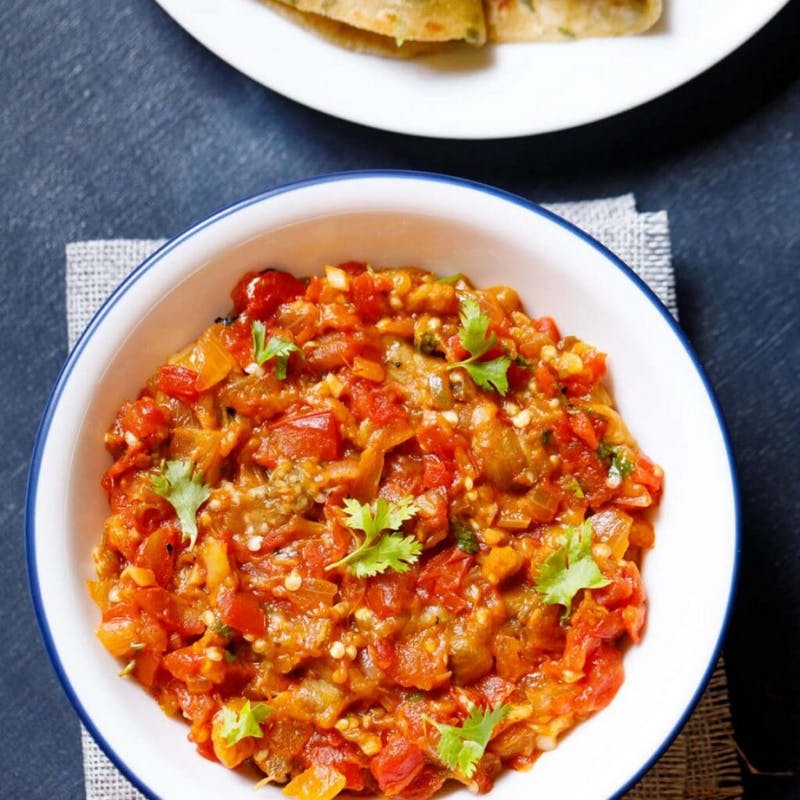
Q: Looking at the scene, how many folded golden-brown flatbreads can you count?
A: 2